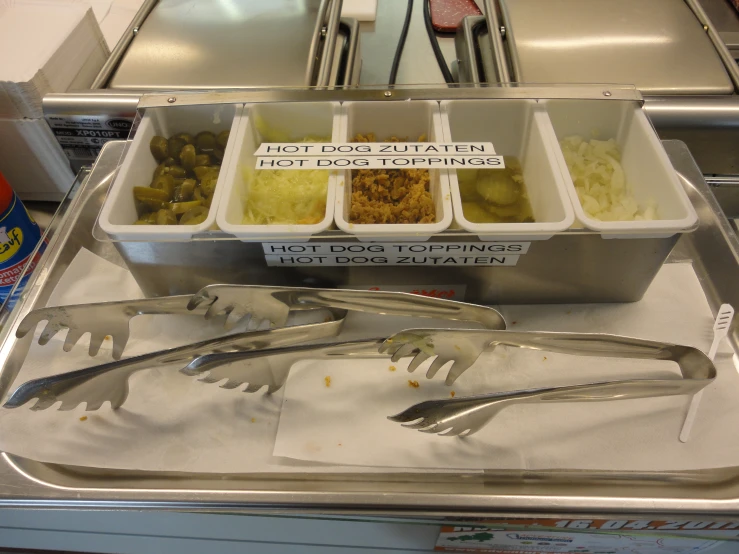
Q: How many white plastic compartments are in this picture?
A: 5